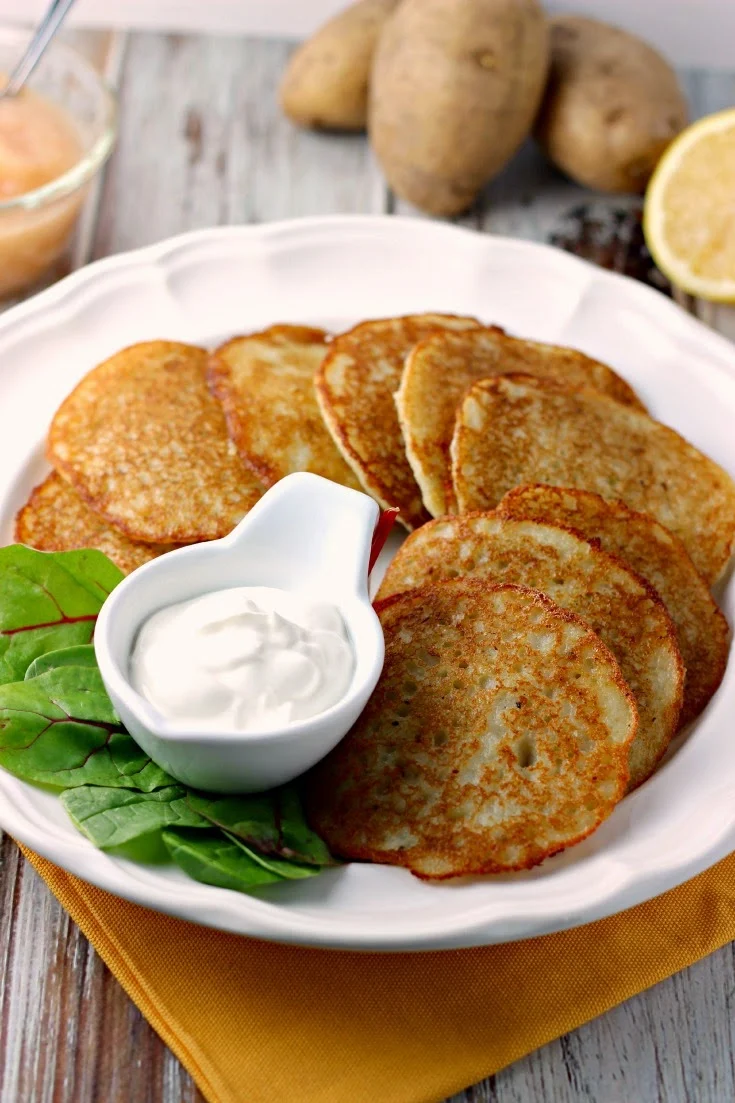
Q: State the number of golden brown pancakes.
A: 9